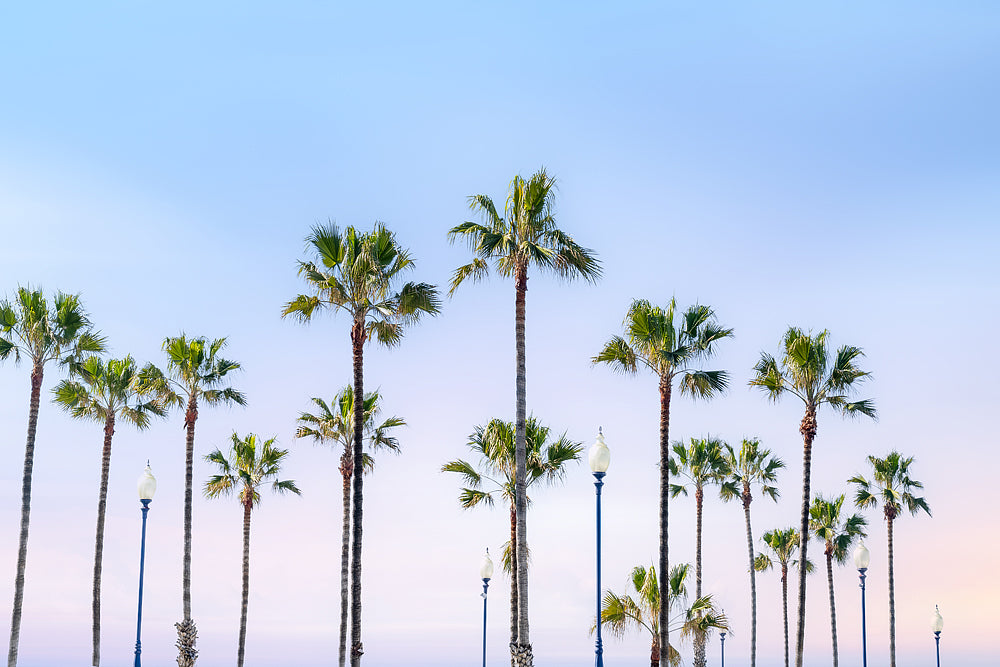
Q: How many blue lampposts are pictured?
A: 6